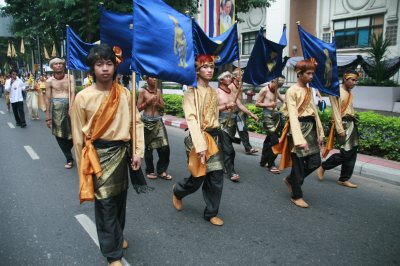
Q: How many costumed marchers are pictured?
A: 9